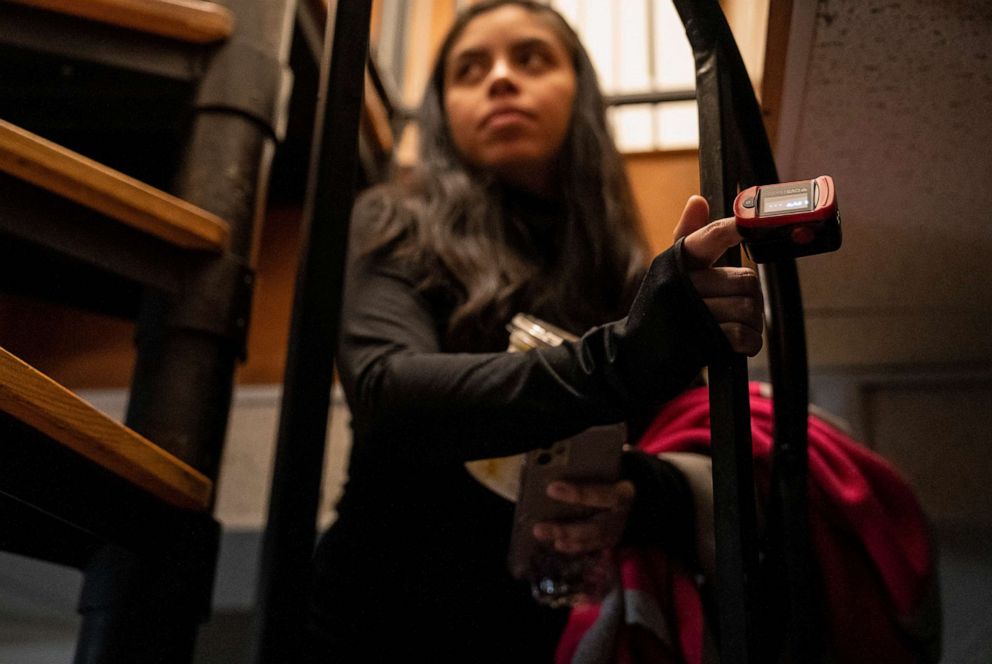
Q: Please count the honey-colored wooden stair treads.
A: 3